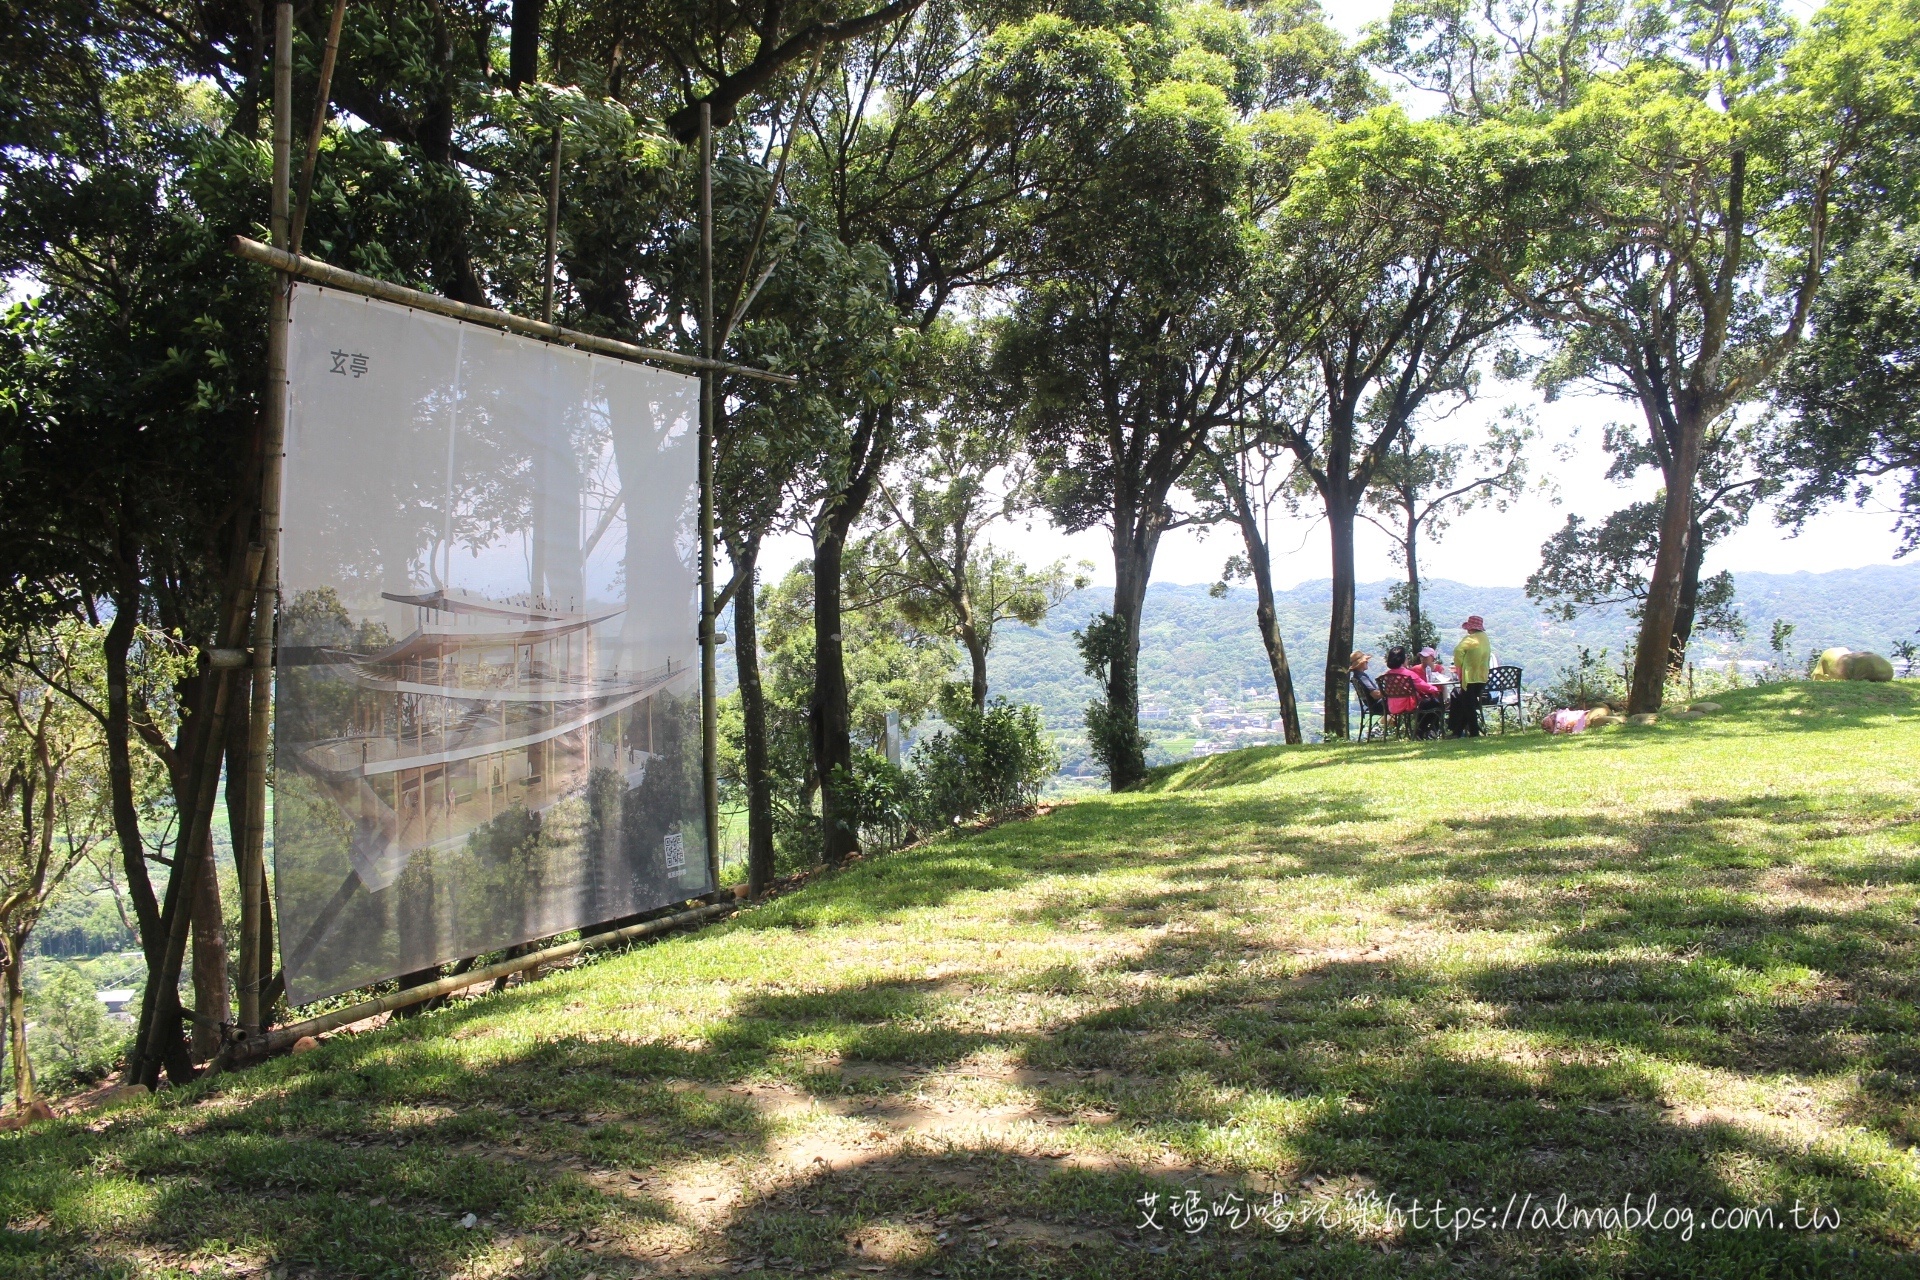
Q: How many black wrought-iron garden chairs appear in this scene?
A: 3